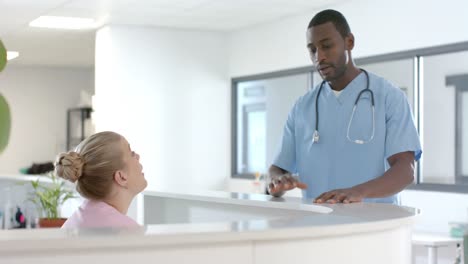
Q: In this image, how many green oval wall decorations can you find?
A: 2